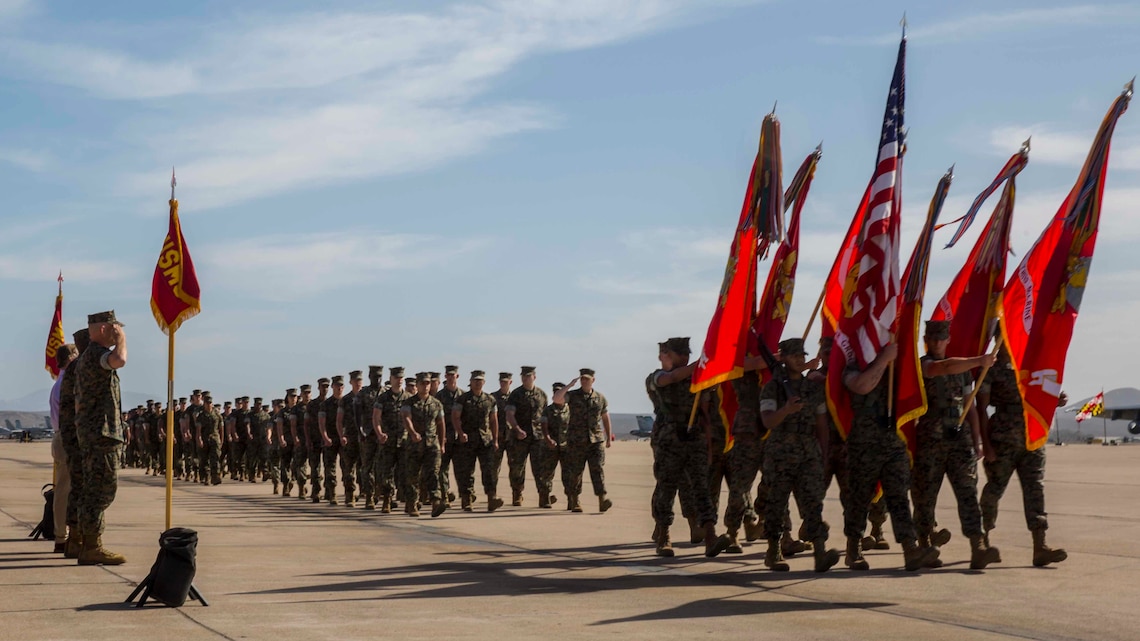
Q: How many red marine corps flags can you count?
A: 8